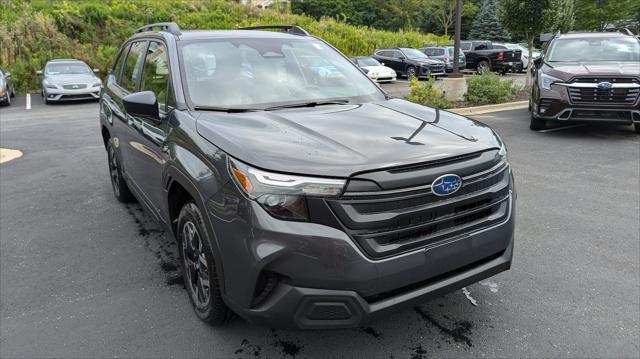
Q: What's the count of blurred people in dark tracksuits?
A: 0